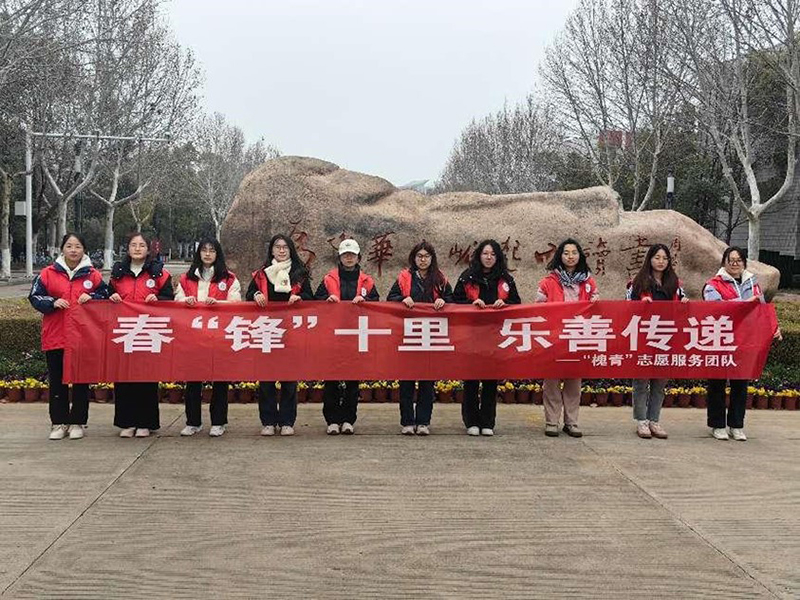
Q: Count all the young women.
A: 10